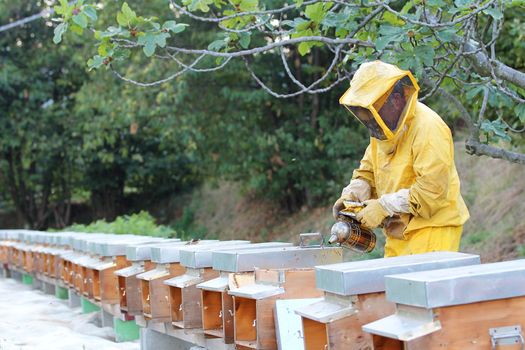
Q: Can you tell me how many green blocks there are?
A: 4